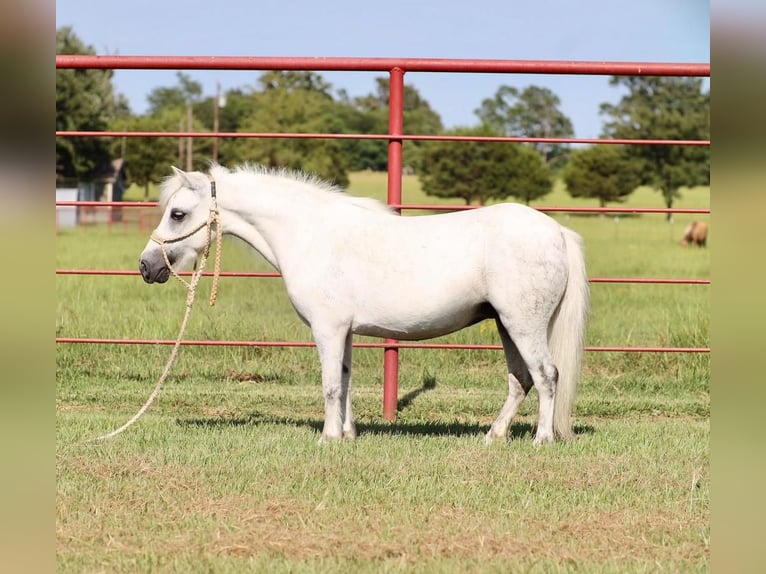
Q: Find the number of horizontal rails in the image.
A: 5